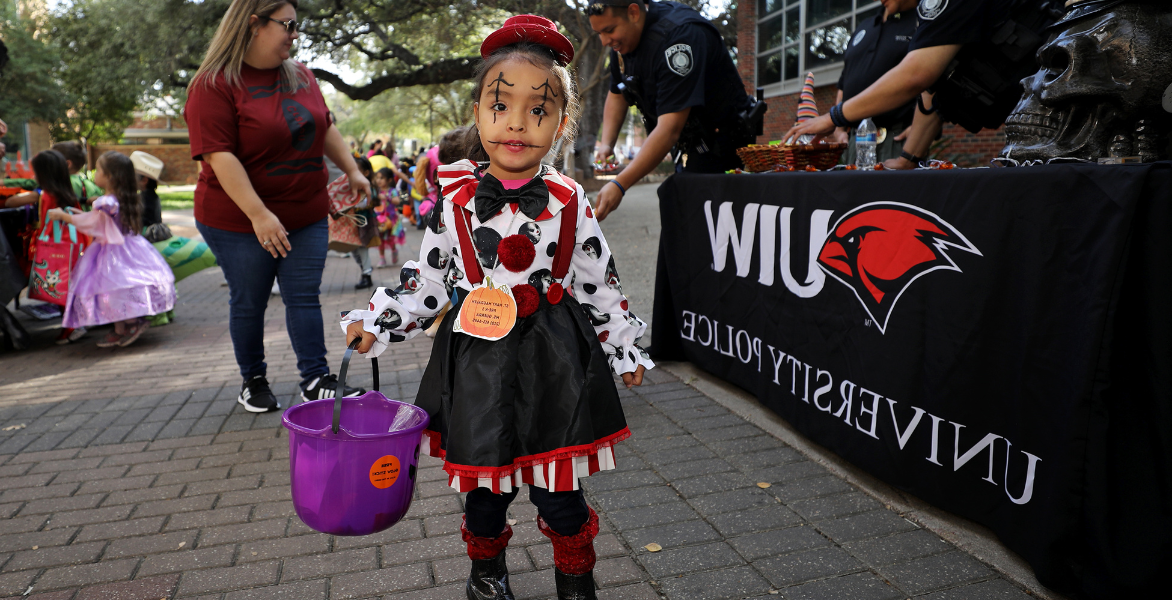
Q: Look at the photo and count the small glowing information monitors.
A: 0